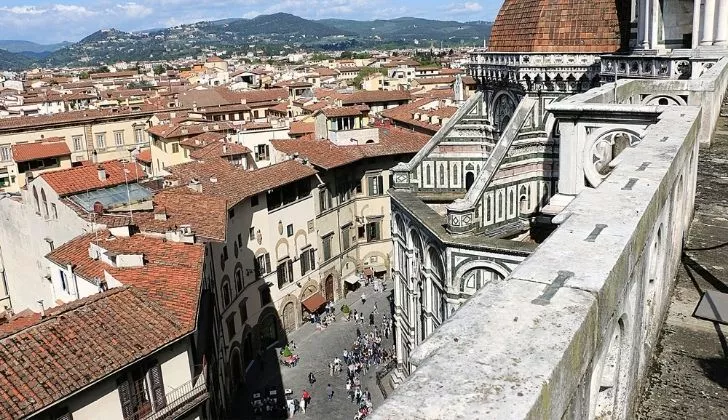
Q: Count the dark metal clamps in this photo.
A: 6